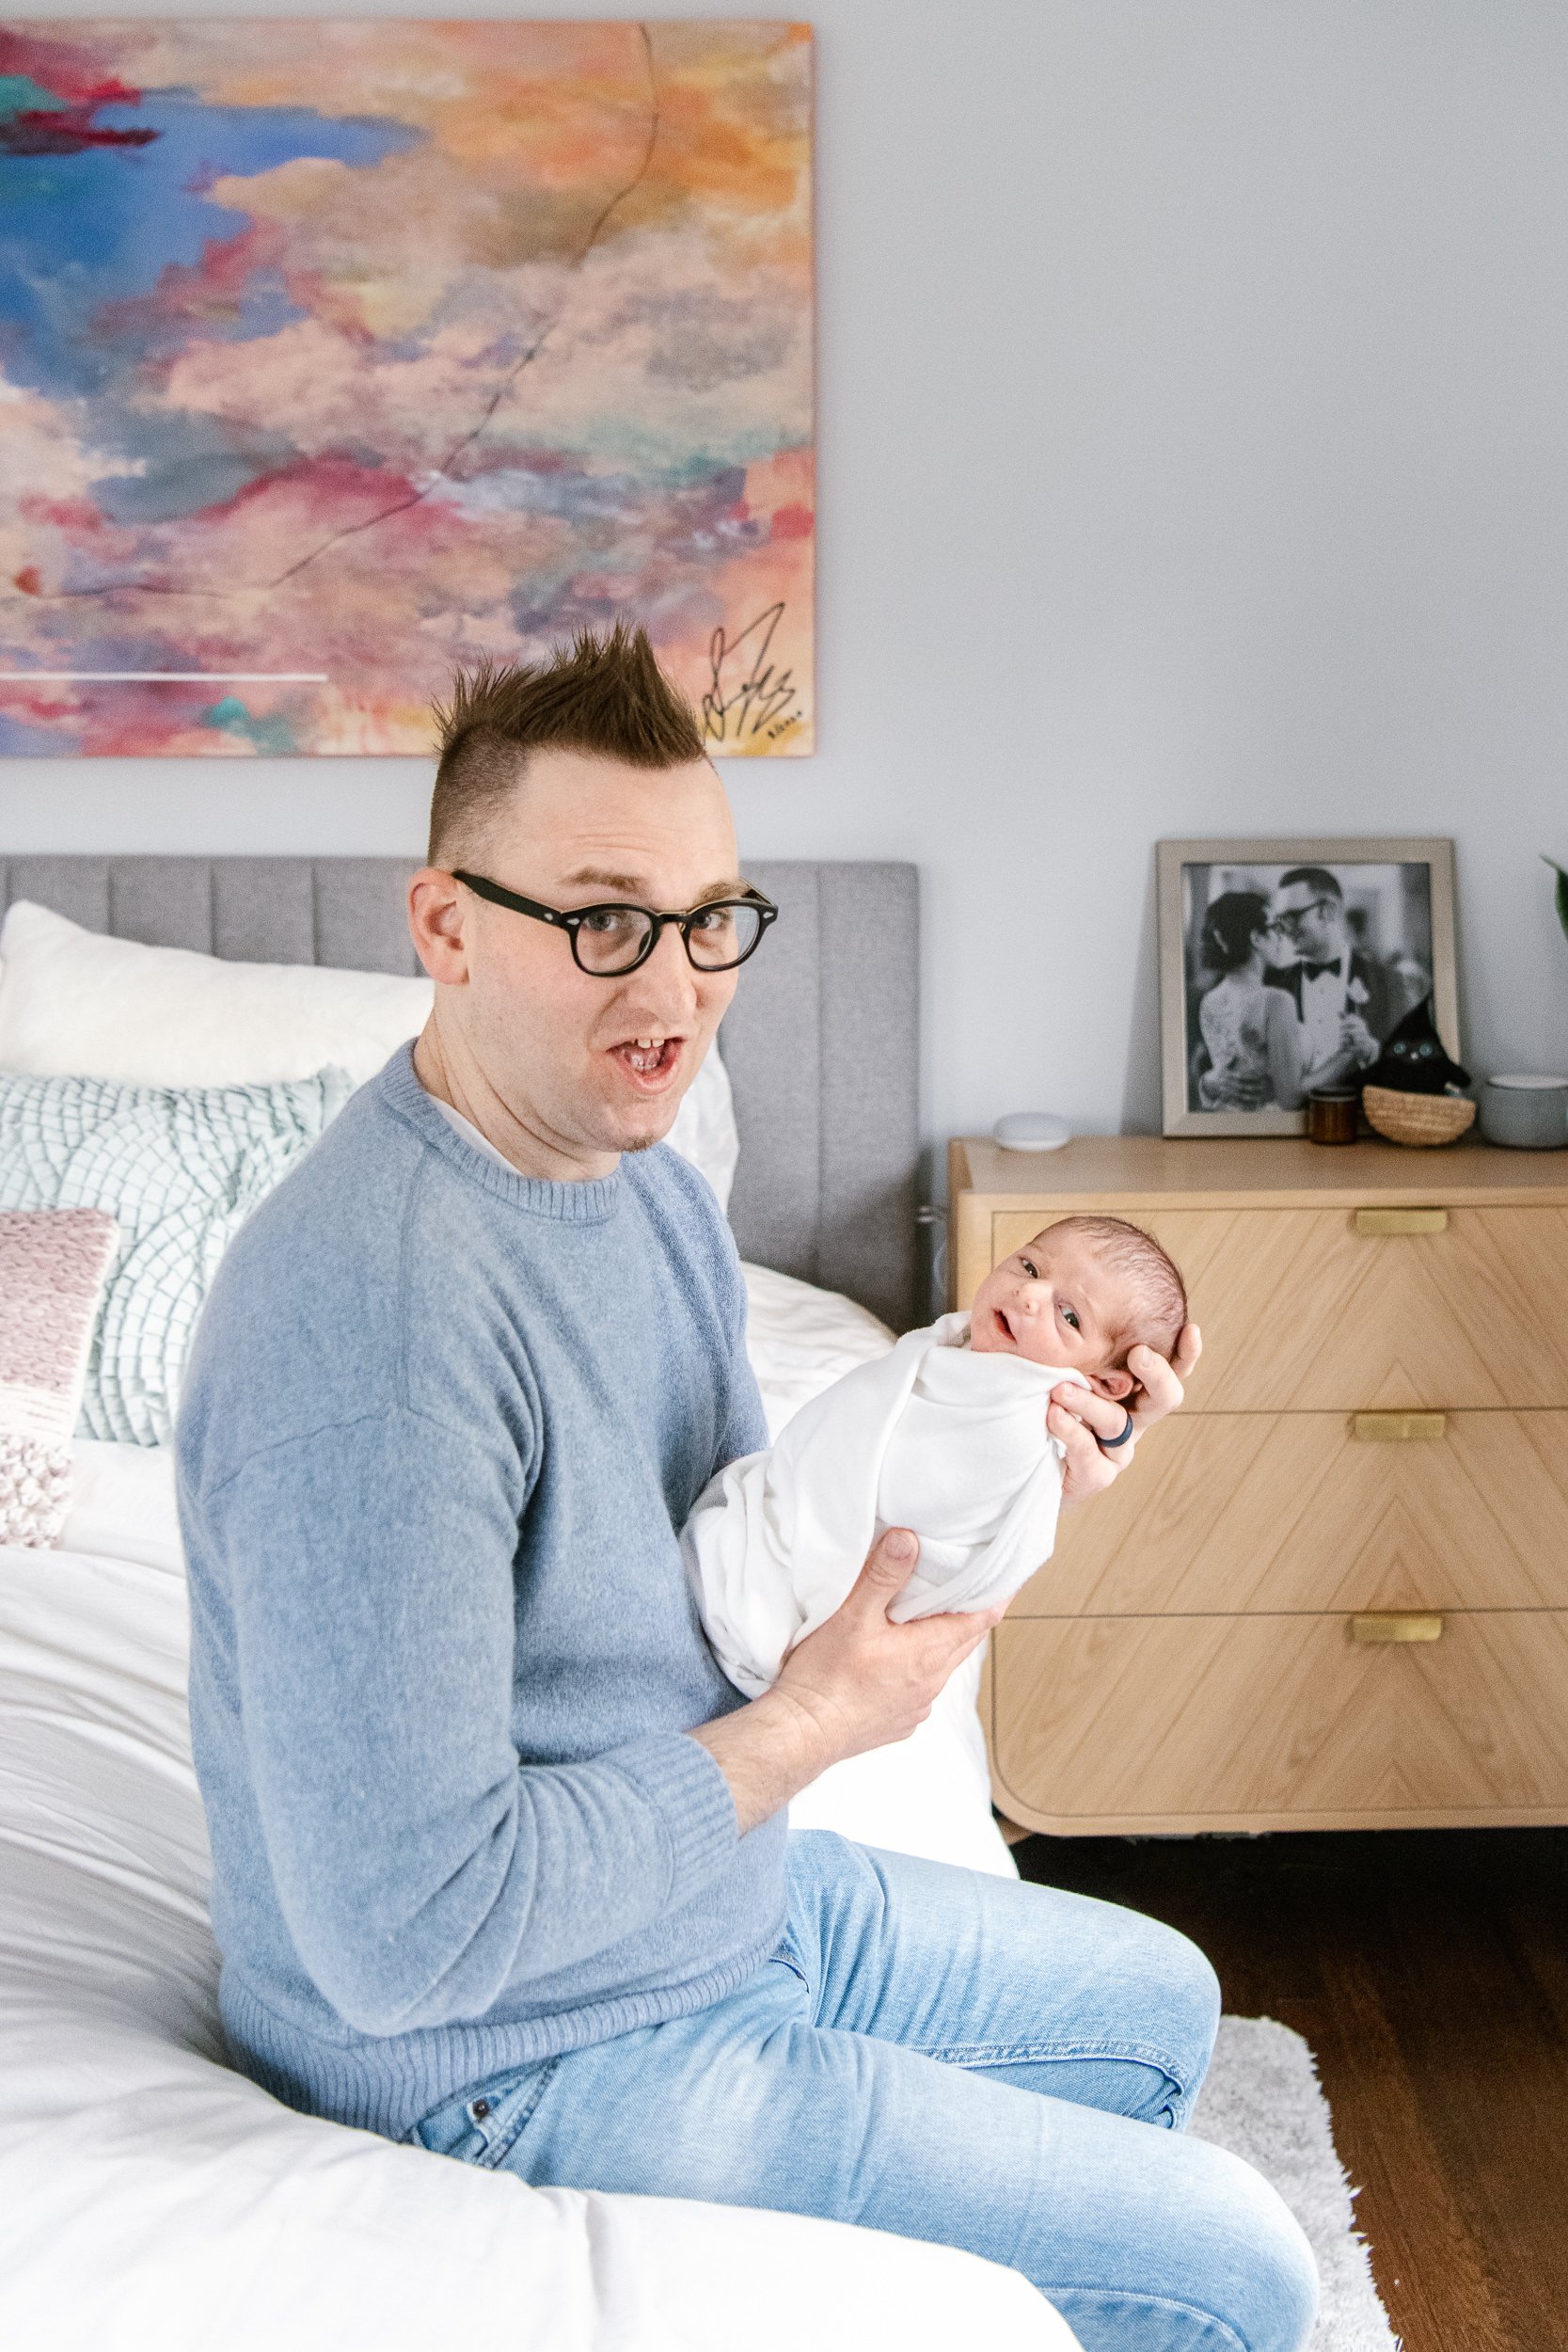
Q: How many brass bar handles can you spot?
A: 3